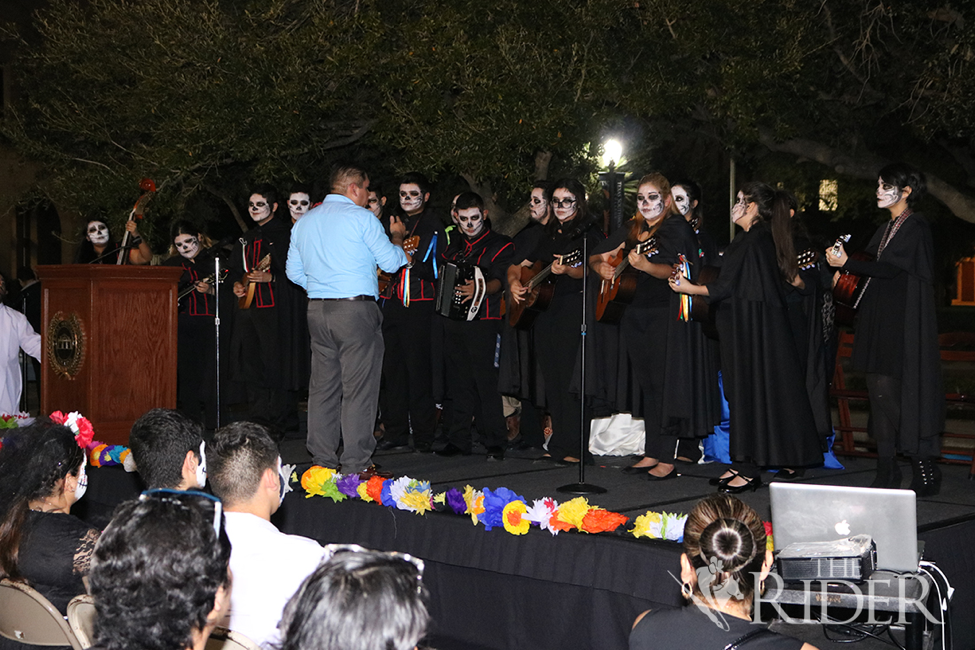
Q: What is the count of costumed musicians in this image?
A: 15